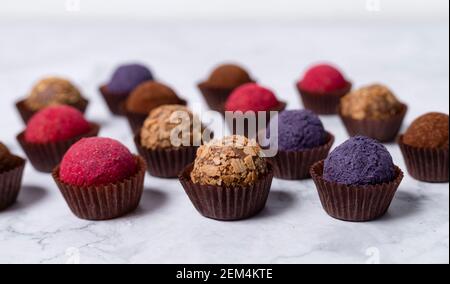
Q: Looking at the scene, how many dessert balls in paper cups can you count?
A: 15